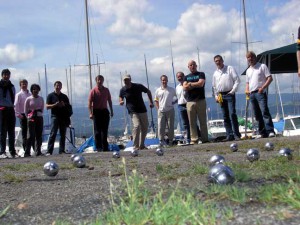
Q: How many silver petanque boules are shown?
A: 12